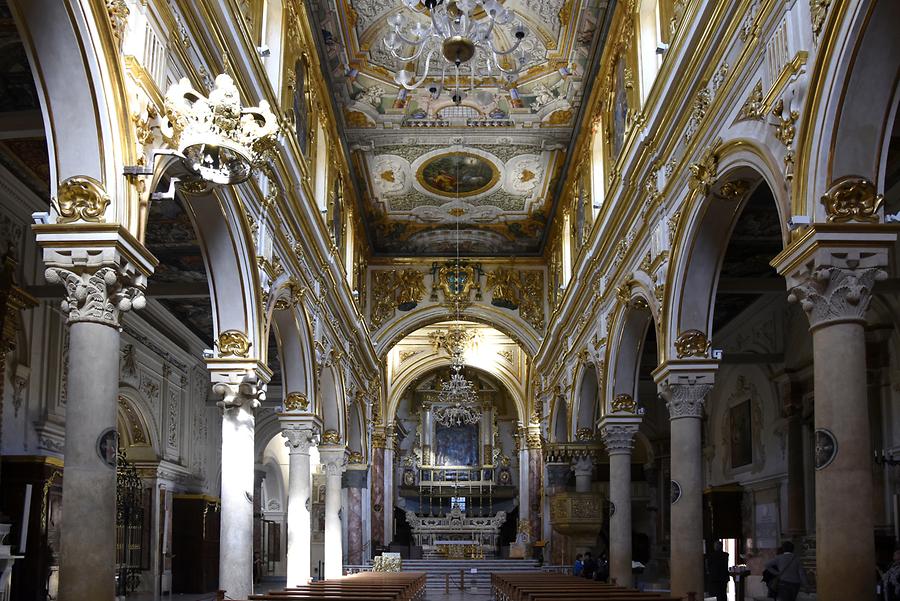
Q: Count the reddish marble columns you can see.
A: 4